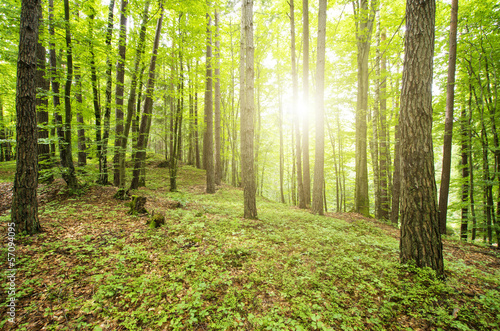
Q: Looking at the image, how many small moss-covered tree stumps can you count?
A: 2